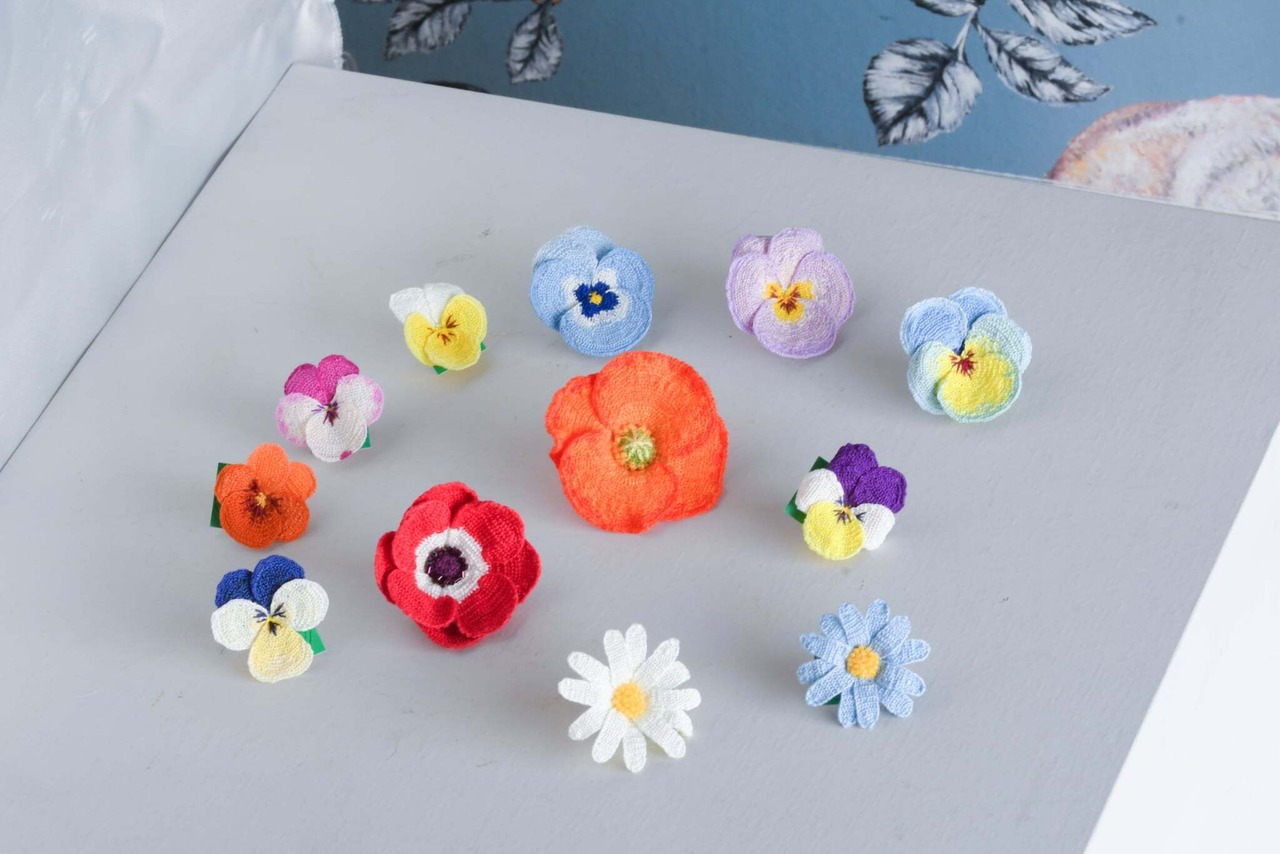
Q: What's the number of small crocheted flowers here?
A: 12